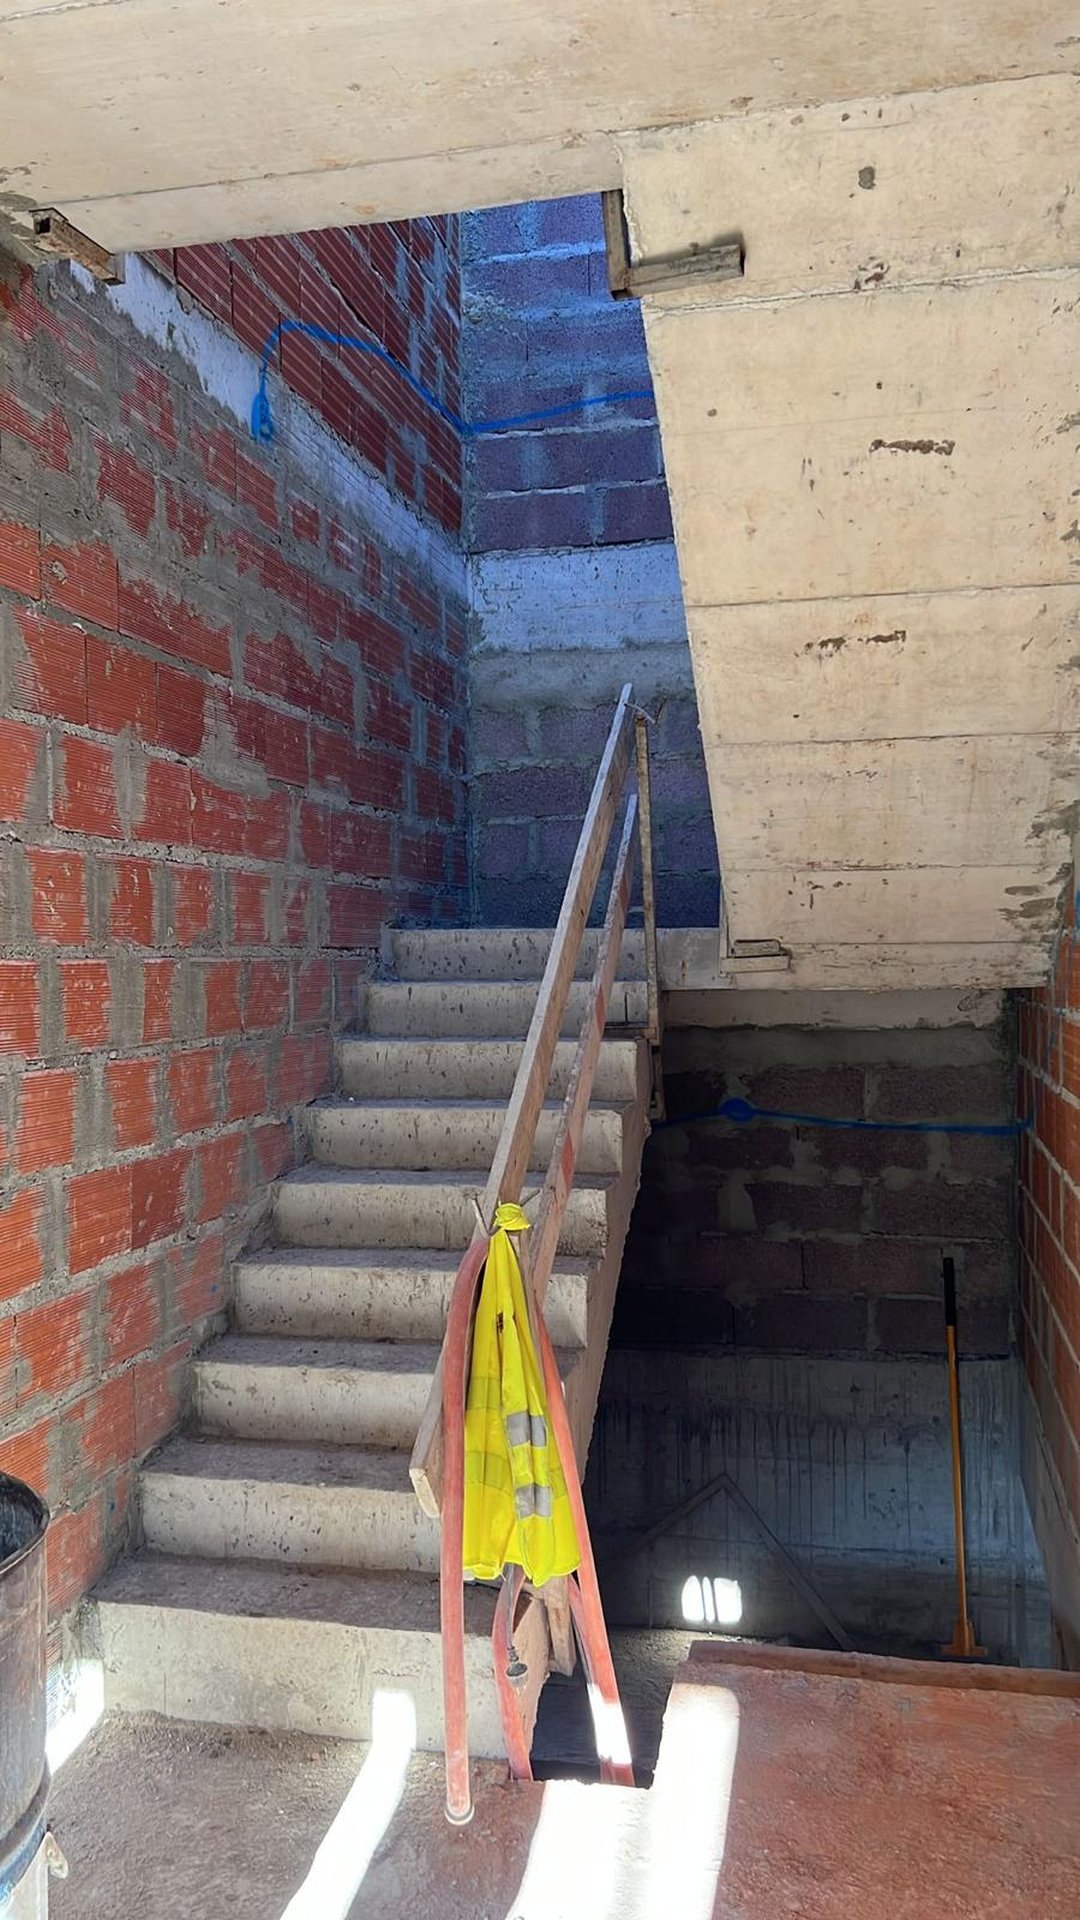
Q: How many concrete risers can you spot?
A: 9